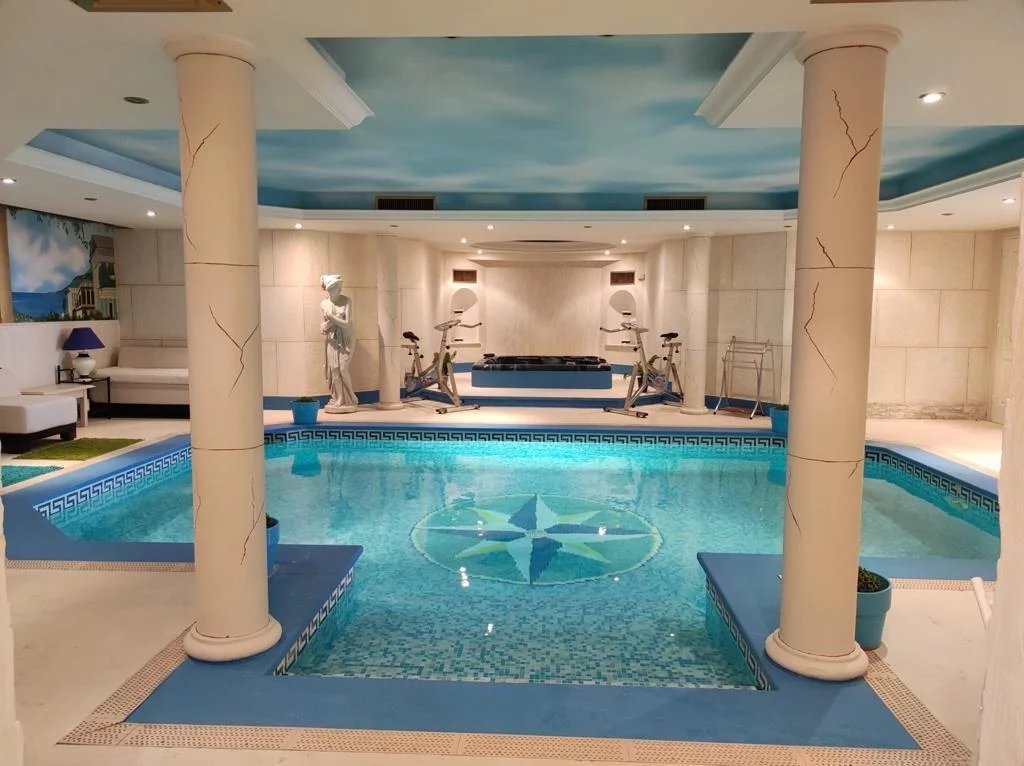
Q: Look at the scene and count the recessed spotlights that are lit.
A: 12